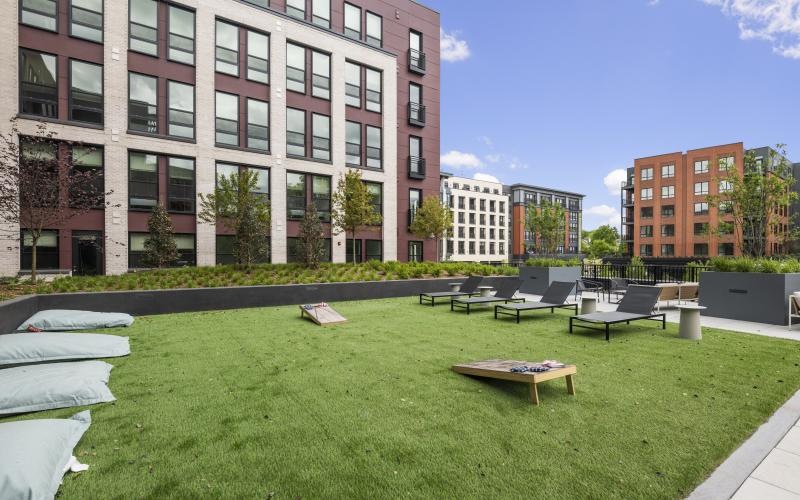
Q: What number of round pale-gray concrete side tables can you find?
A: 4